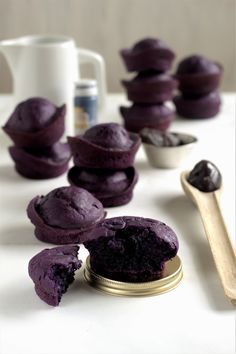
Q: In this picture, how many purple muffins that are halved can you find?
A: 1